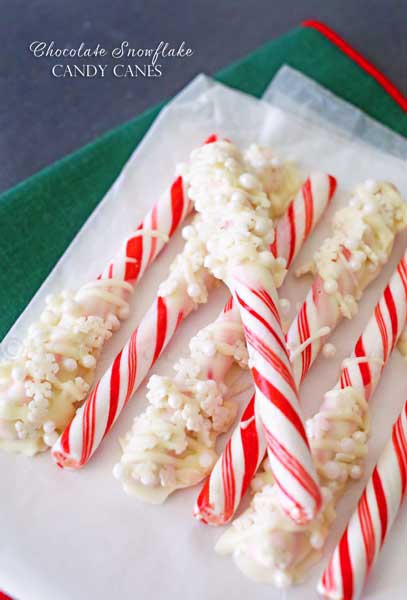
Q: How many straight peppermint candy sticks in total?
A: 7